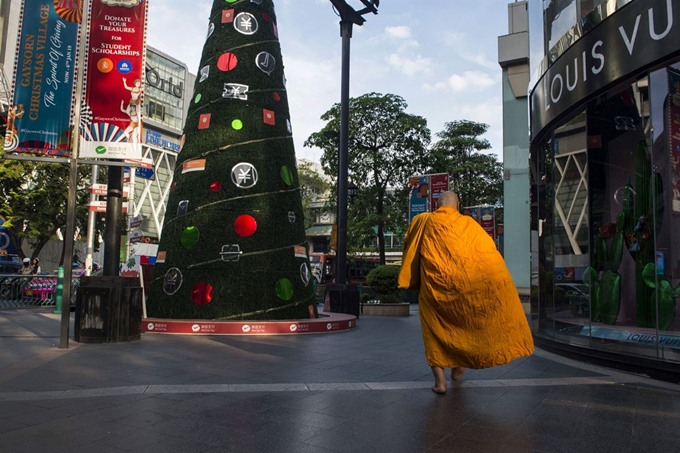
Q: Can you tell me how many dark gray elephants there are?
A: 0